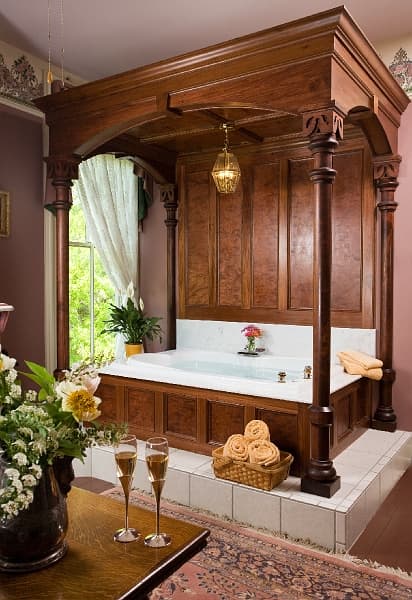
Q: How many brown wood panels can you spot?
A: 12